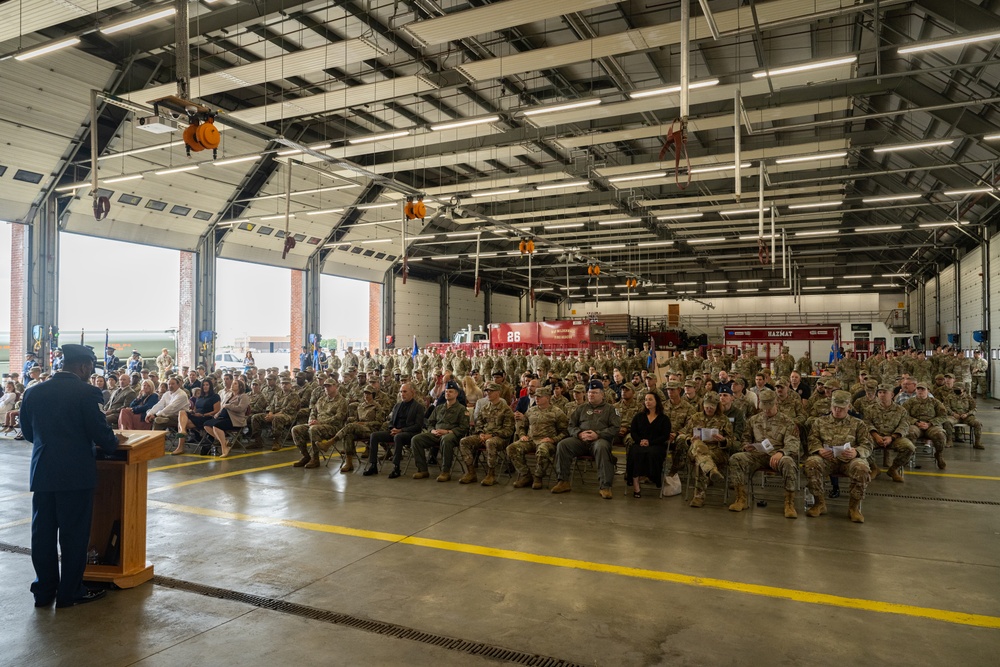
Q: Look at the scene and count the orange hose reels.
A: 10